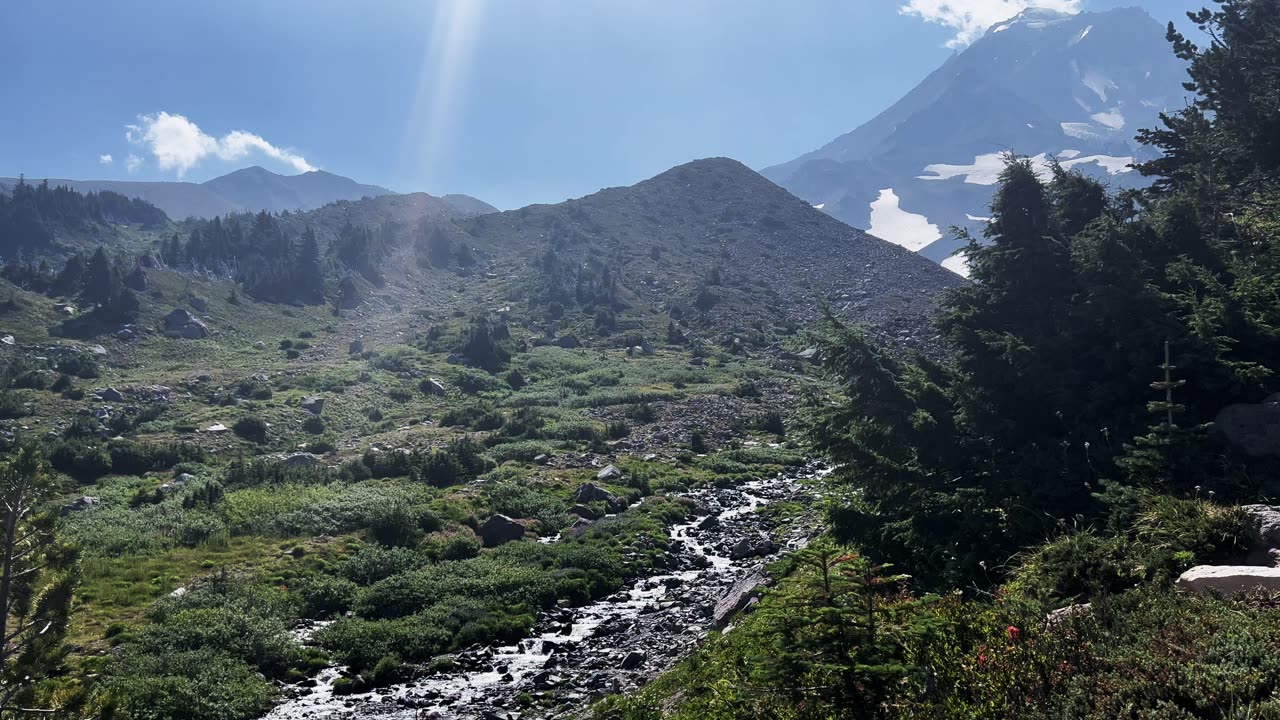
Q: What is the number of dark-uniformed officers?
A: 0